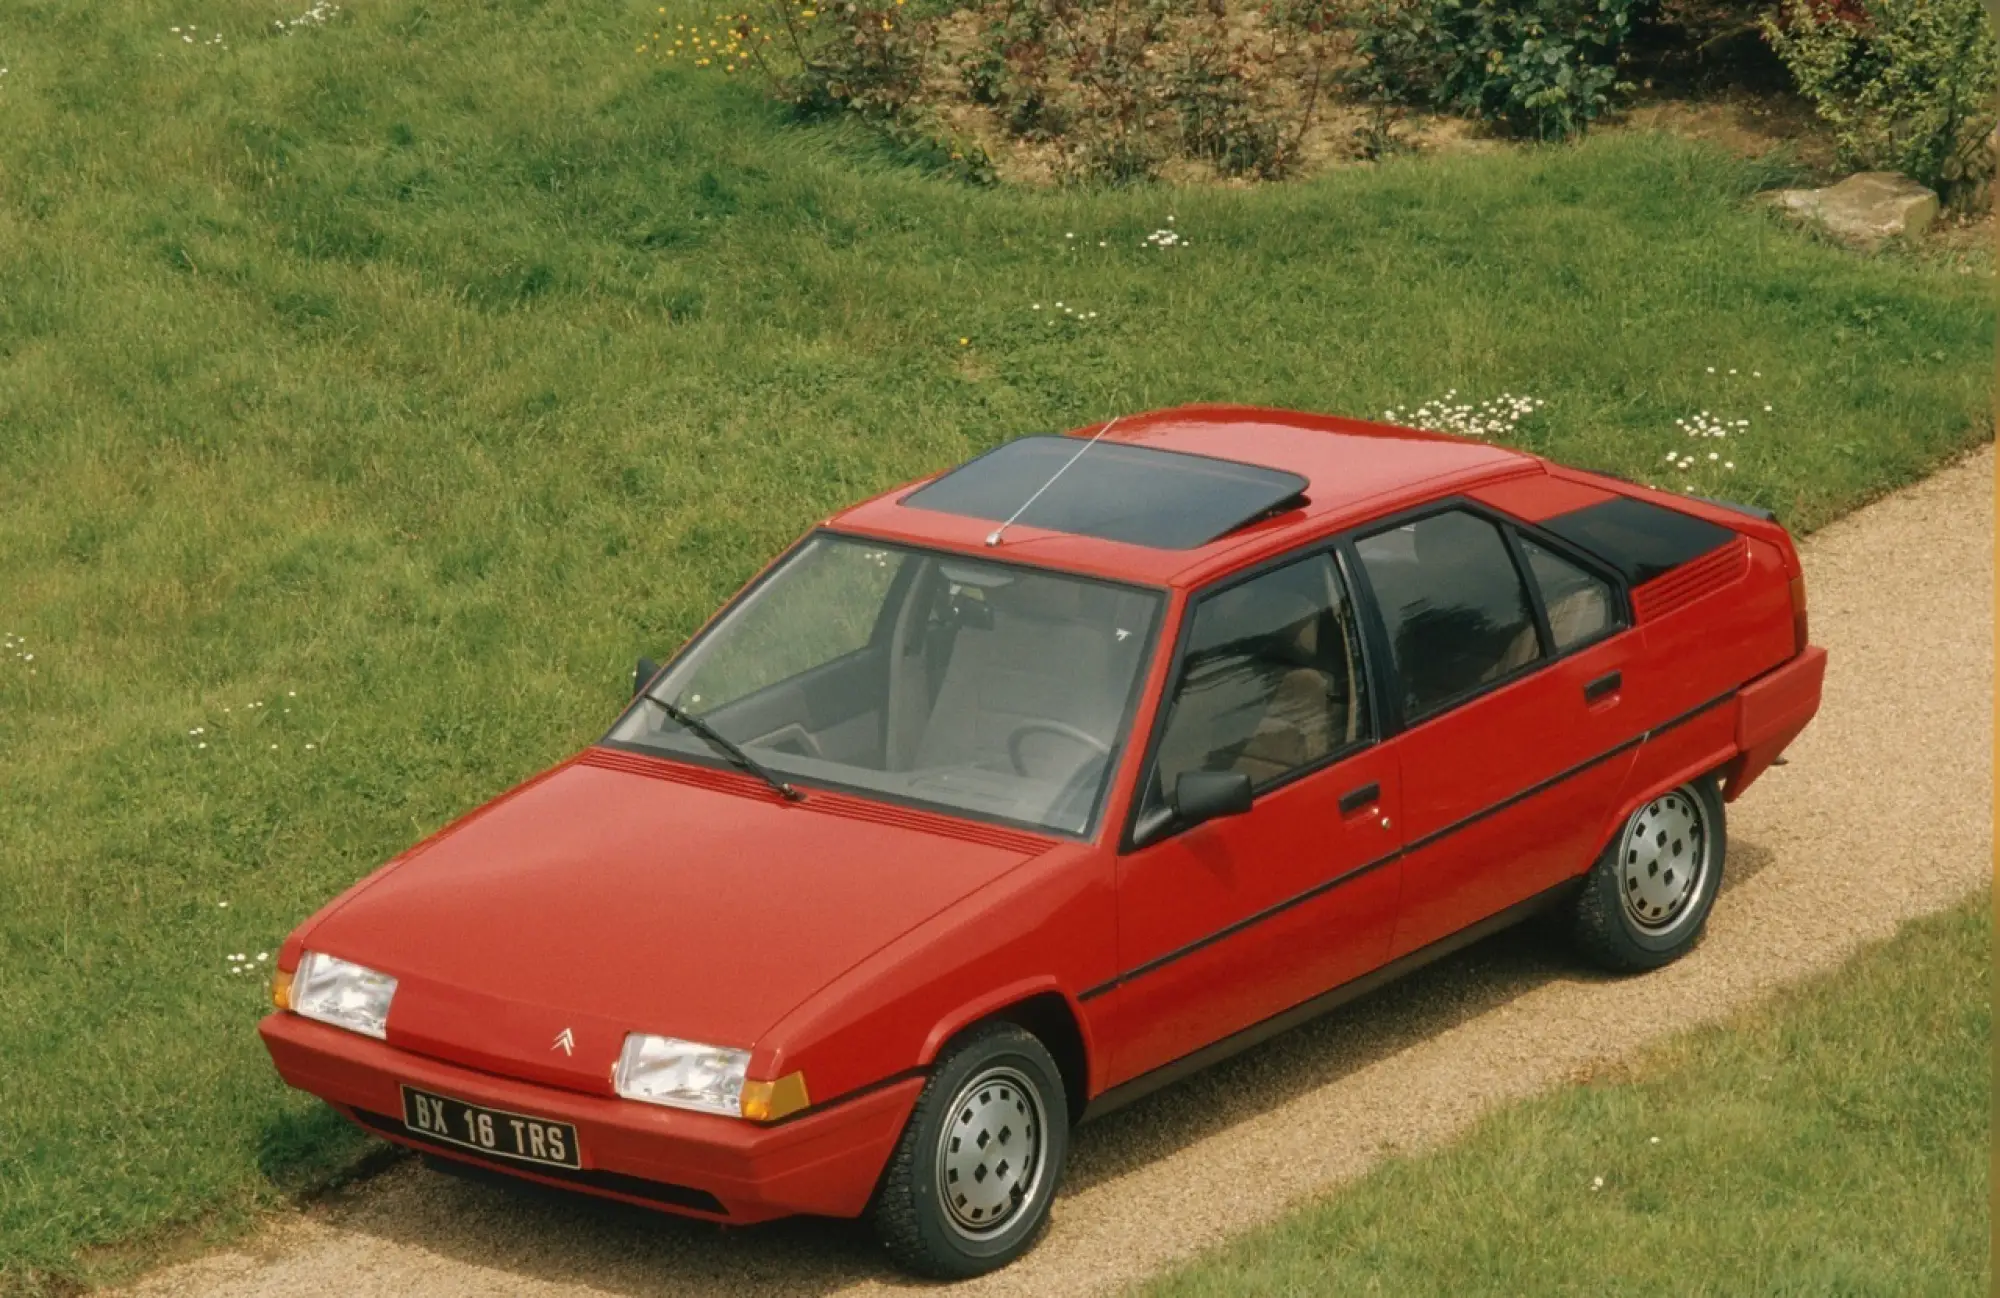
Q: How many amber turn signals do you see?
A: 2